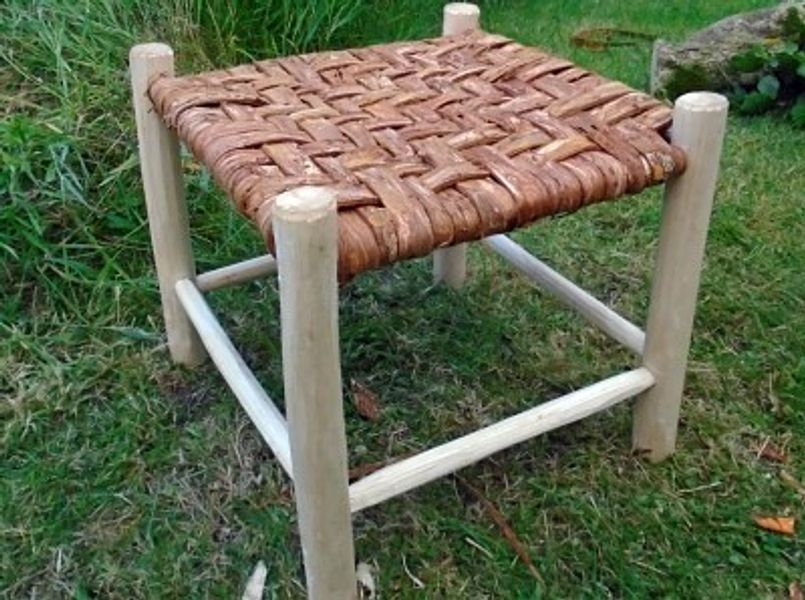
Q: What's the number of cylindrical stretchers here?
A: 4